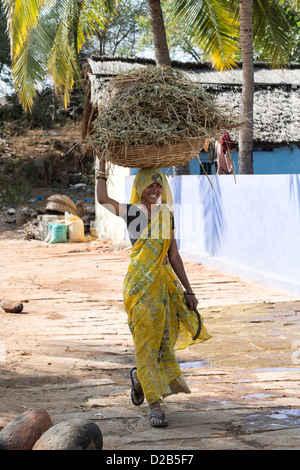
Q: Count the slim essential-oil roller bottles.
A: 0